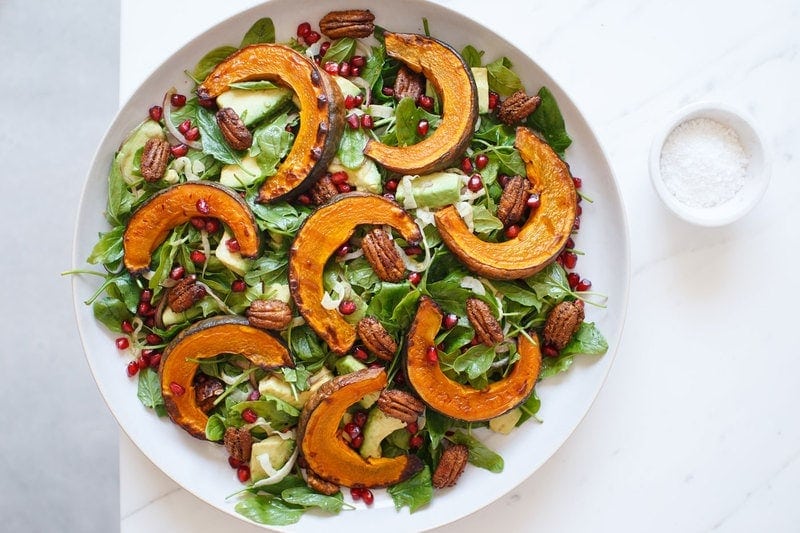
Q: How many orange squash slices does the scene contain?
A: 8